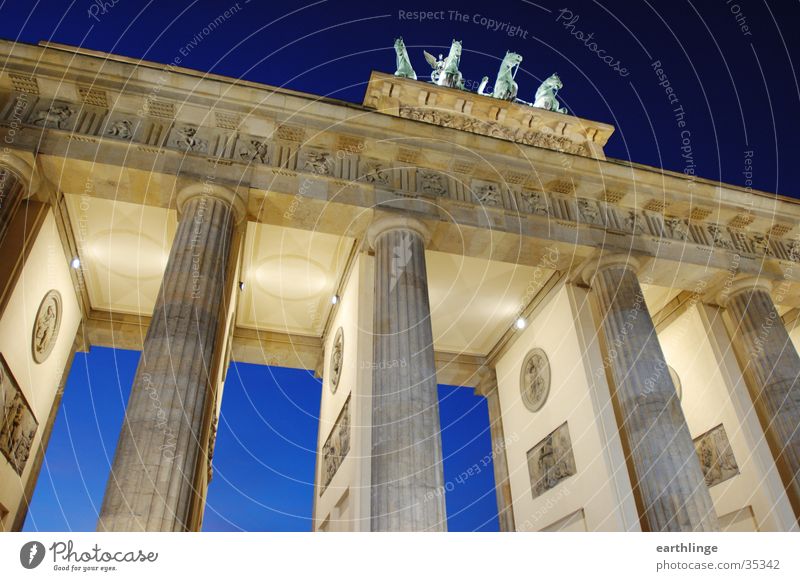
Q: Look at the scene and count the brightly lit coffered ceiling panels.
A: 3